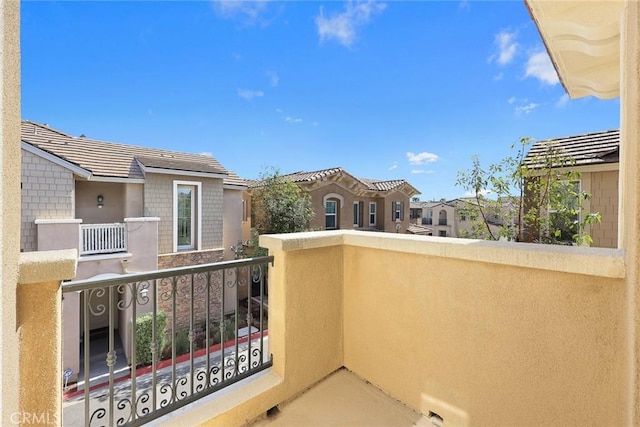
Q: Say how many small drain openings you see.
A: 2